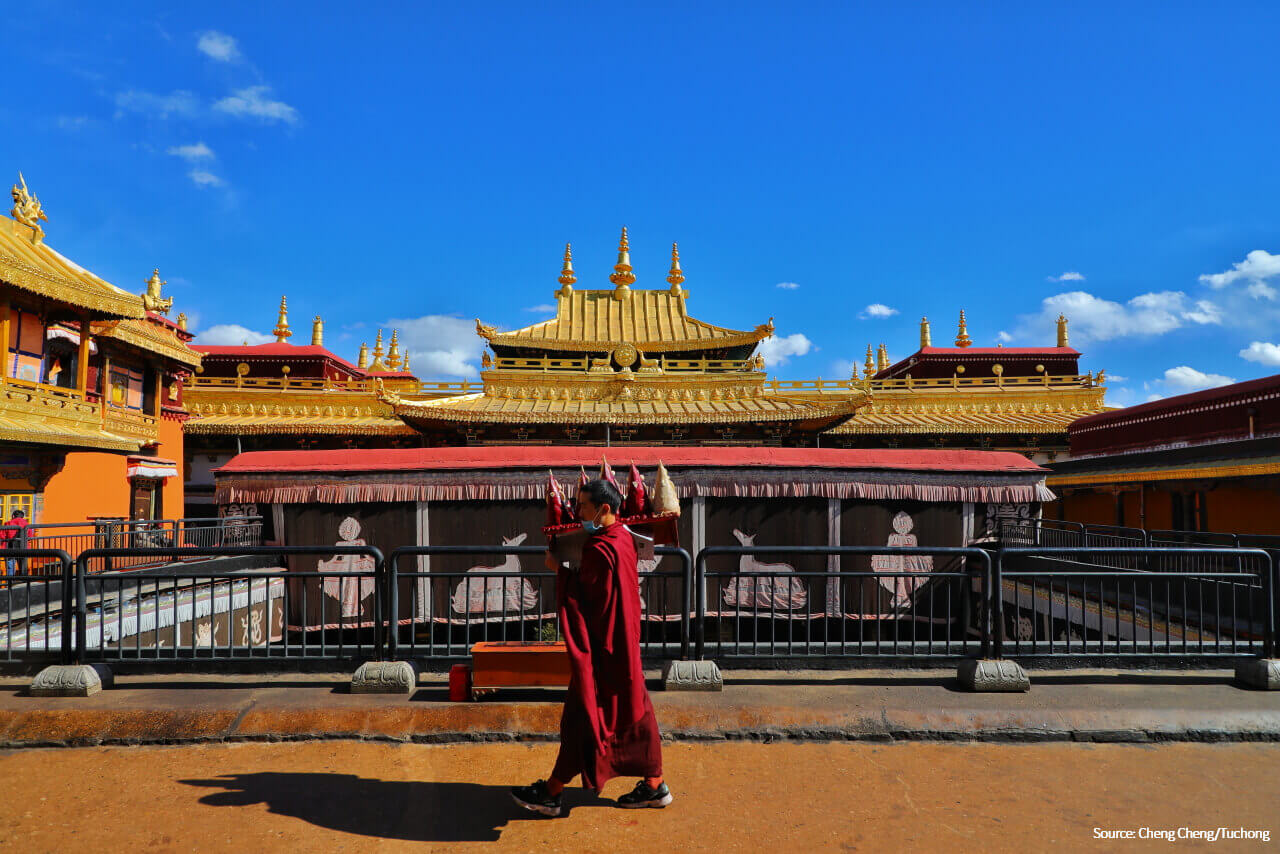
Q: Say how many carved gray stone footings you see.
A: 5